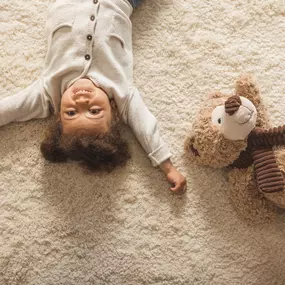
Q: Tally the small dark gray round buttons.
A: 4